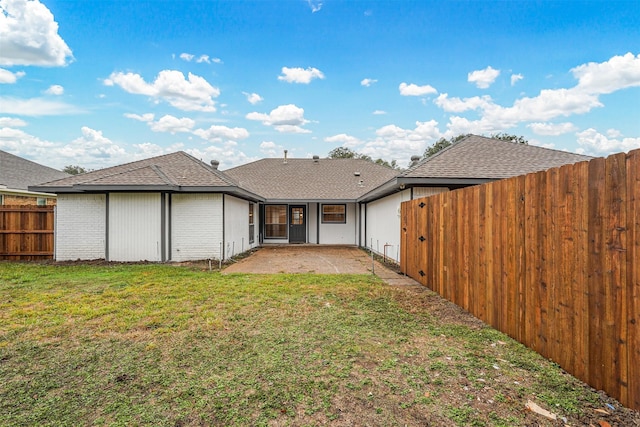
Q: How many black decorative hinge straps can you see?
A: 3